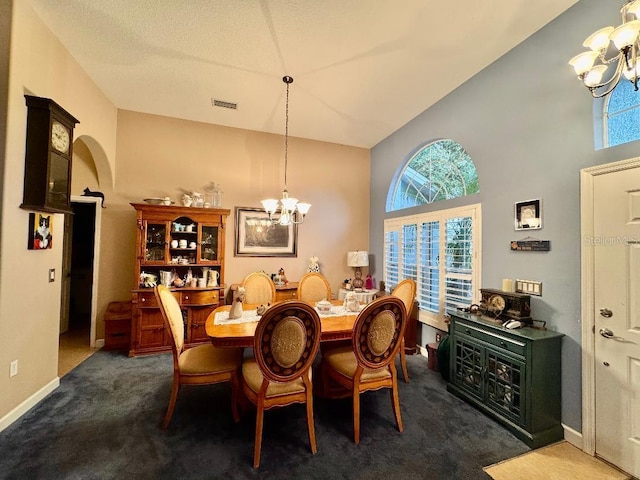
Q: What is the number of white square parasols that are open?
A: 0